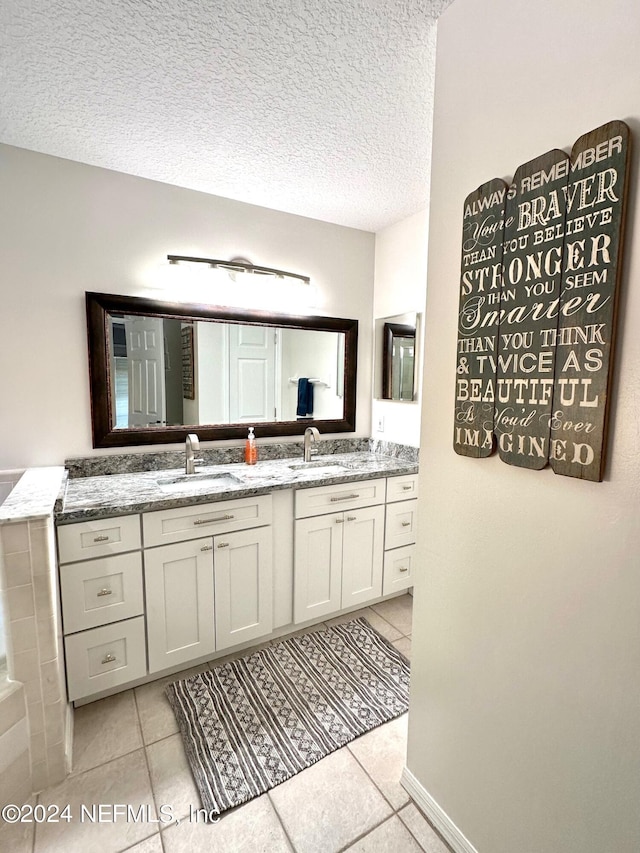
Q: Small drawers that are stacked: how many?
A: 6